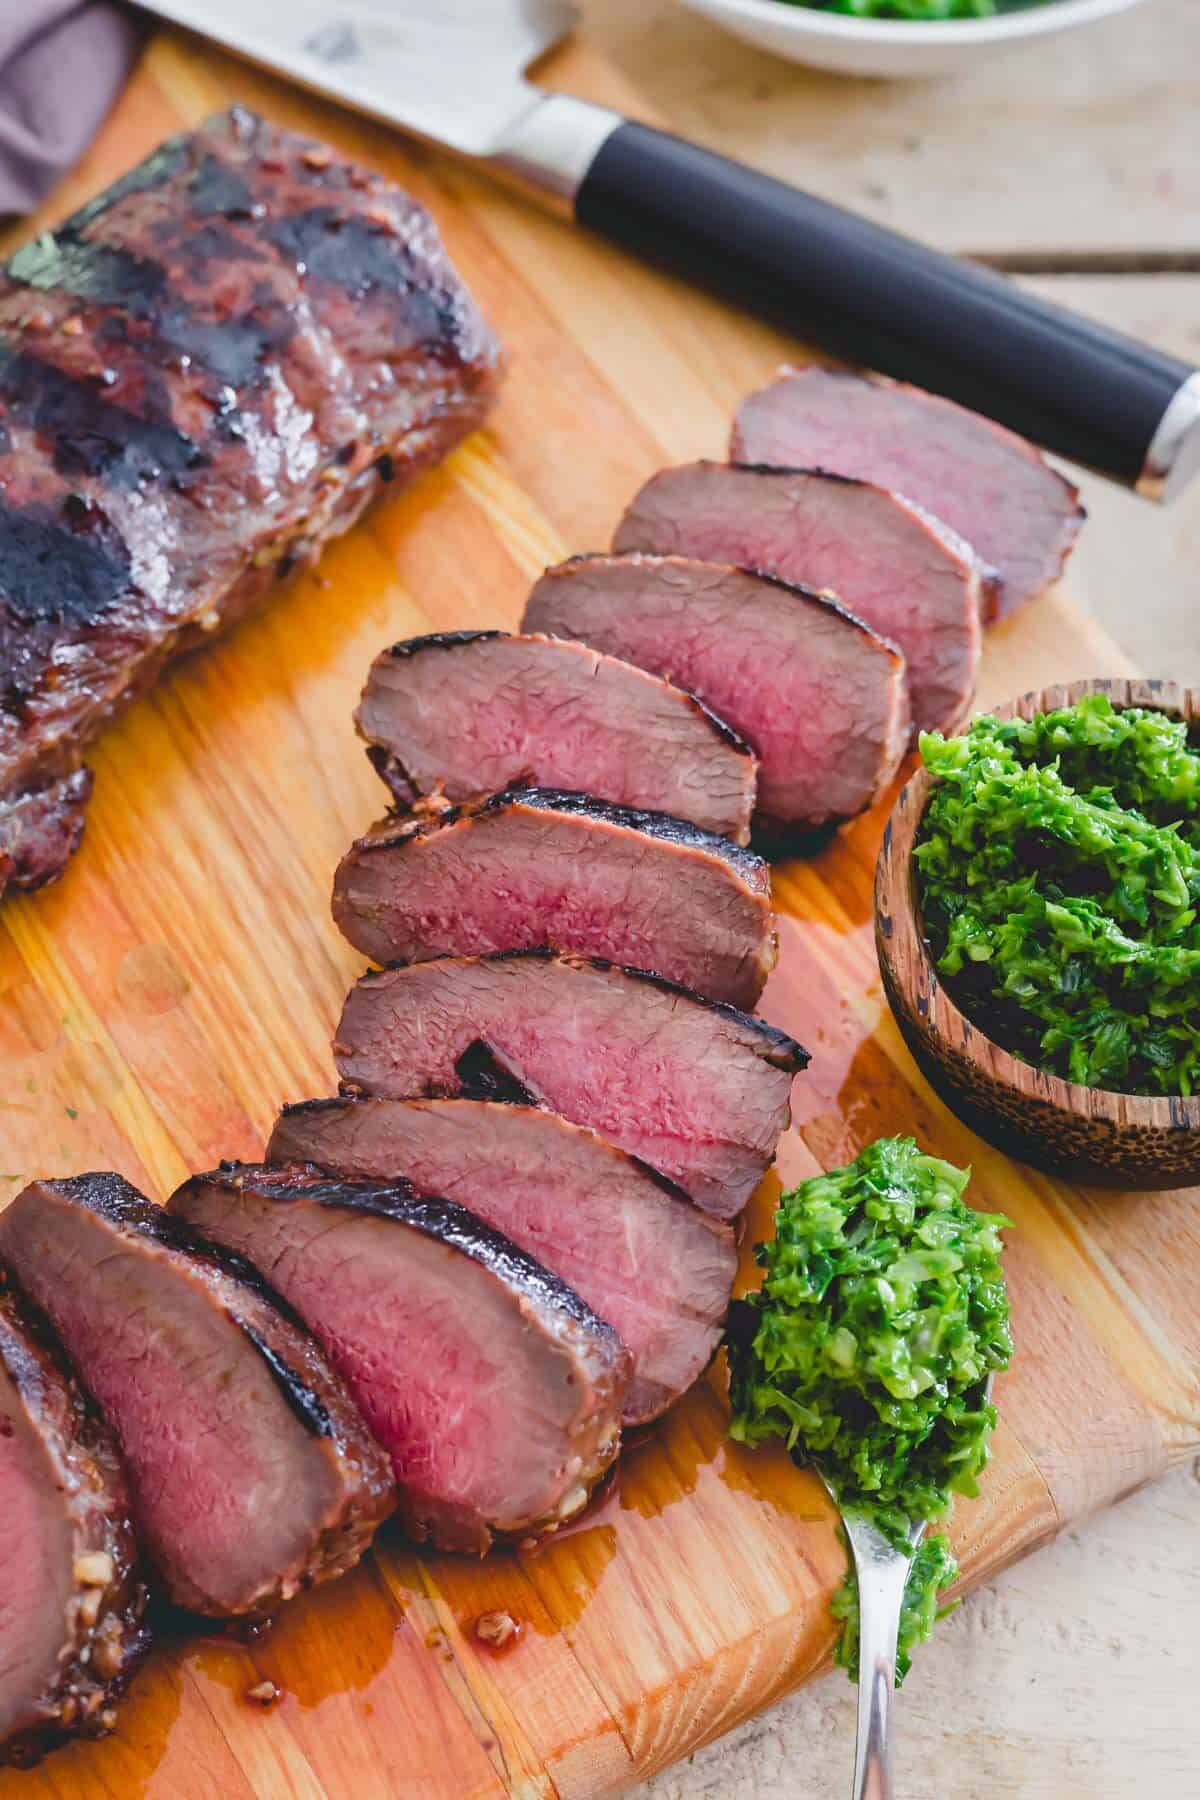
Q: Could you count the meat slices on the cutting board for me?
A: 10